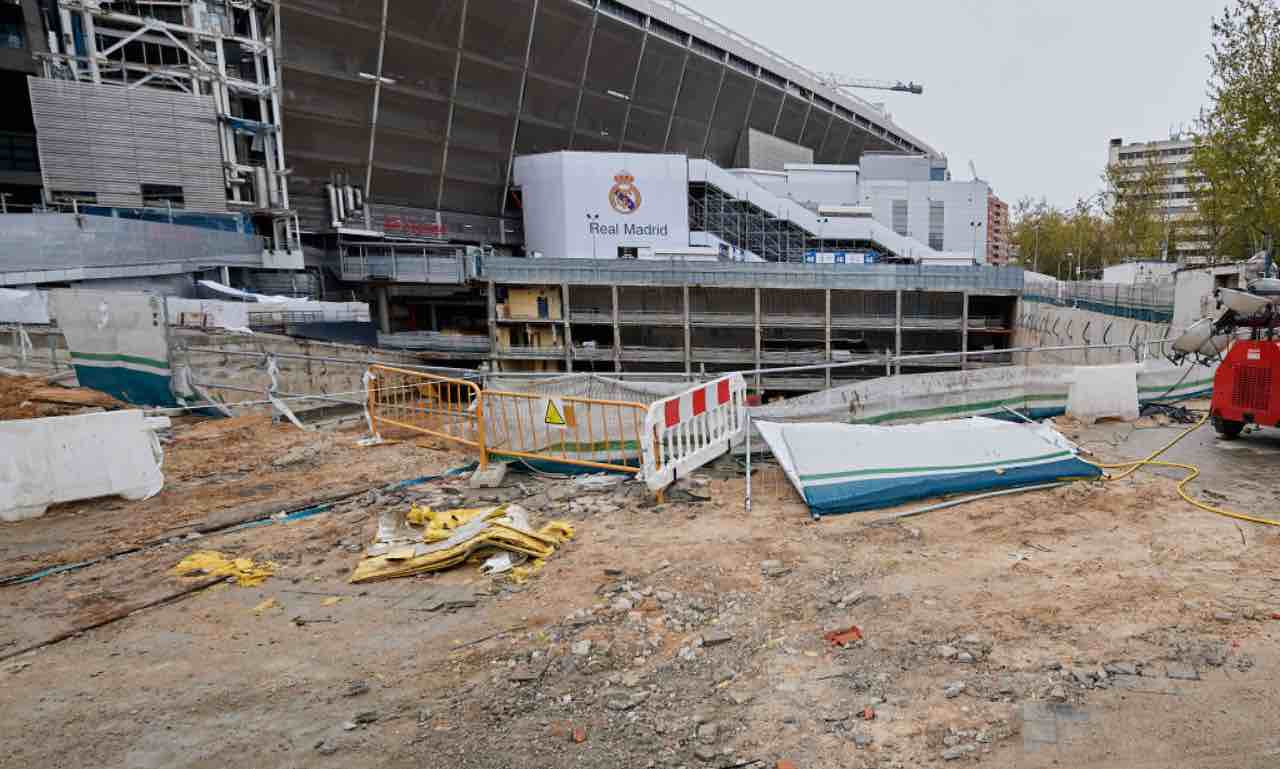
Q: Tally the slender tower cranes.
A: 1